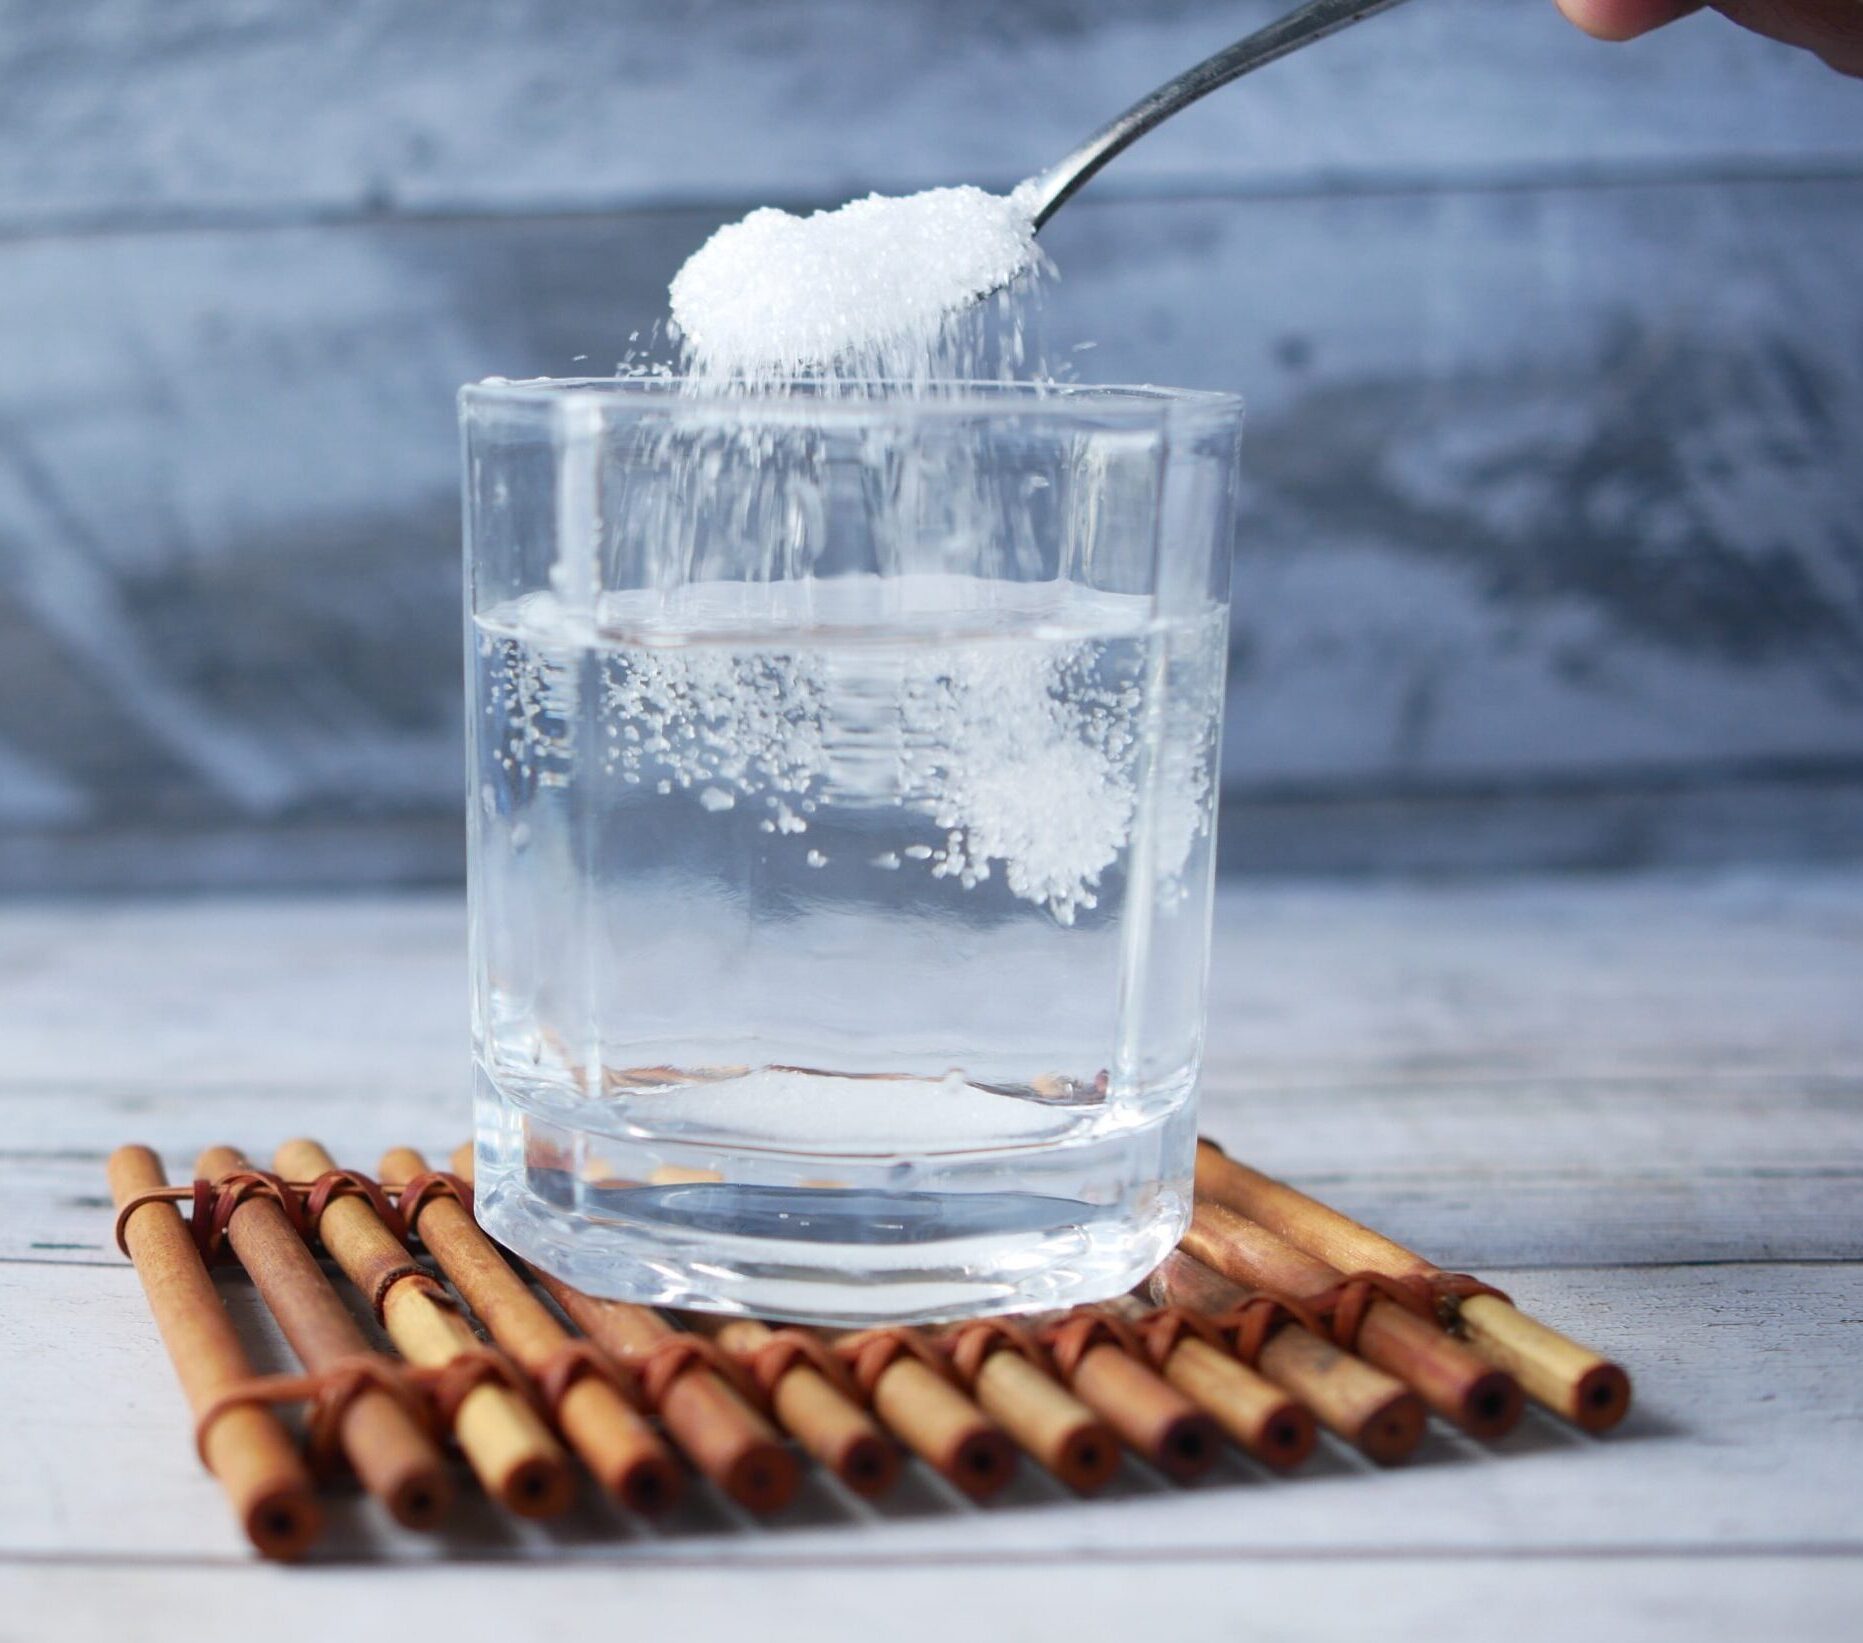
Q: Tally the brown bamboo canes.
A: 13